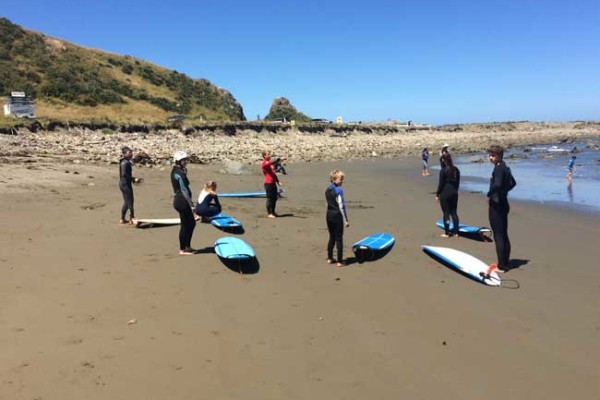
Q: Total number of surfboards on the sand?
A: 7